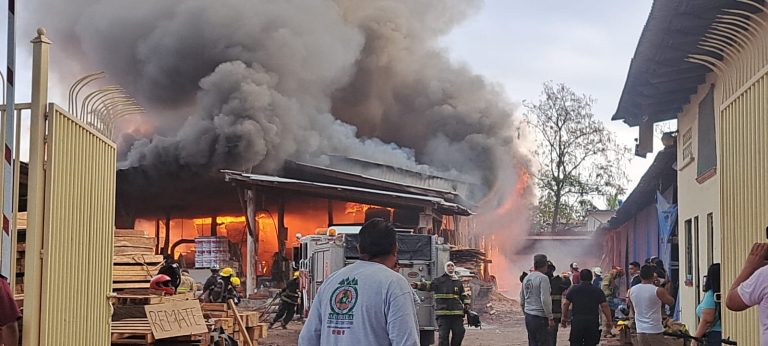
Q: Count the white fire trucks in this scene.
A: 1